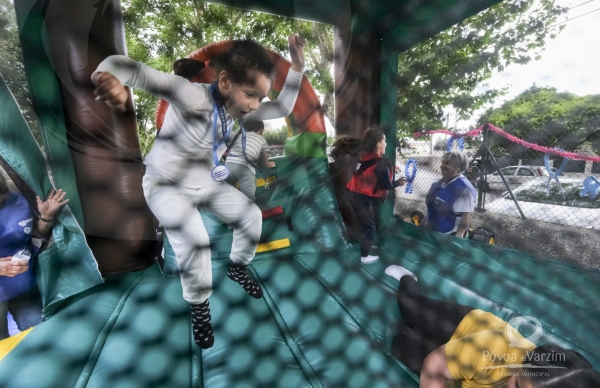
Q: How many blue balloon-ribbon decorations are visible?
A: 4